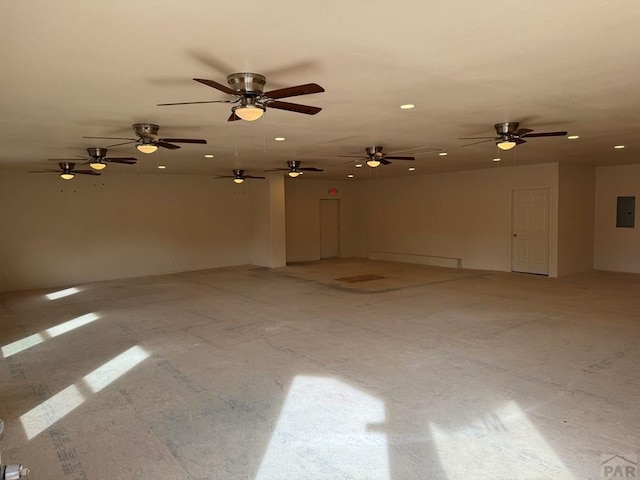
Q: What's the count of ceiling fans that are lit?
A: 8